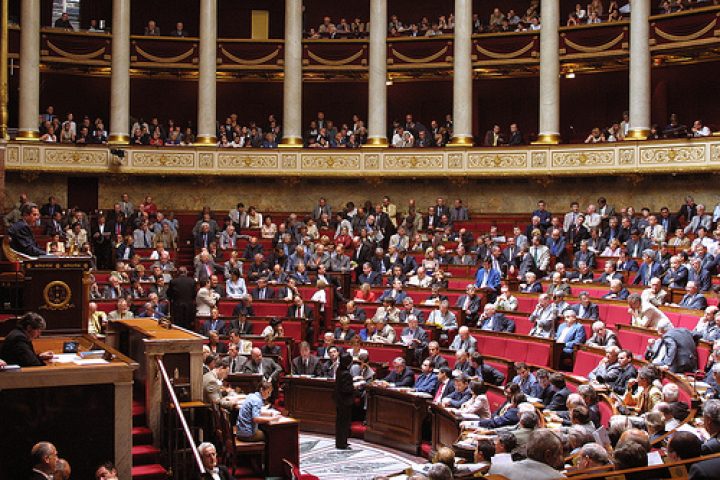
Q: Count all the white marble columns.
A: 8